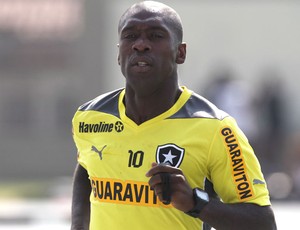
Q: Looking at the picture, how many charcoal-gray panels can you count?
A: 2